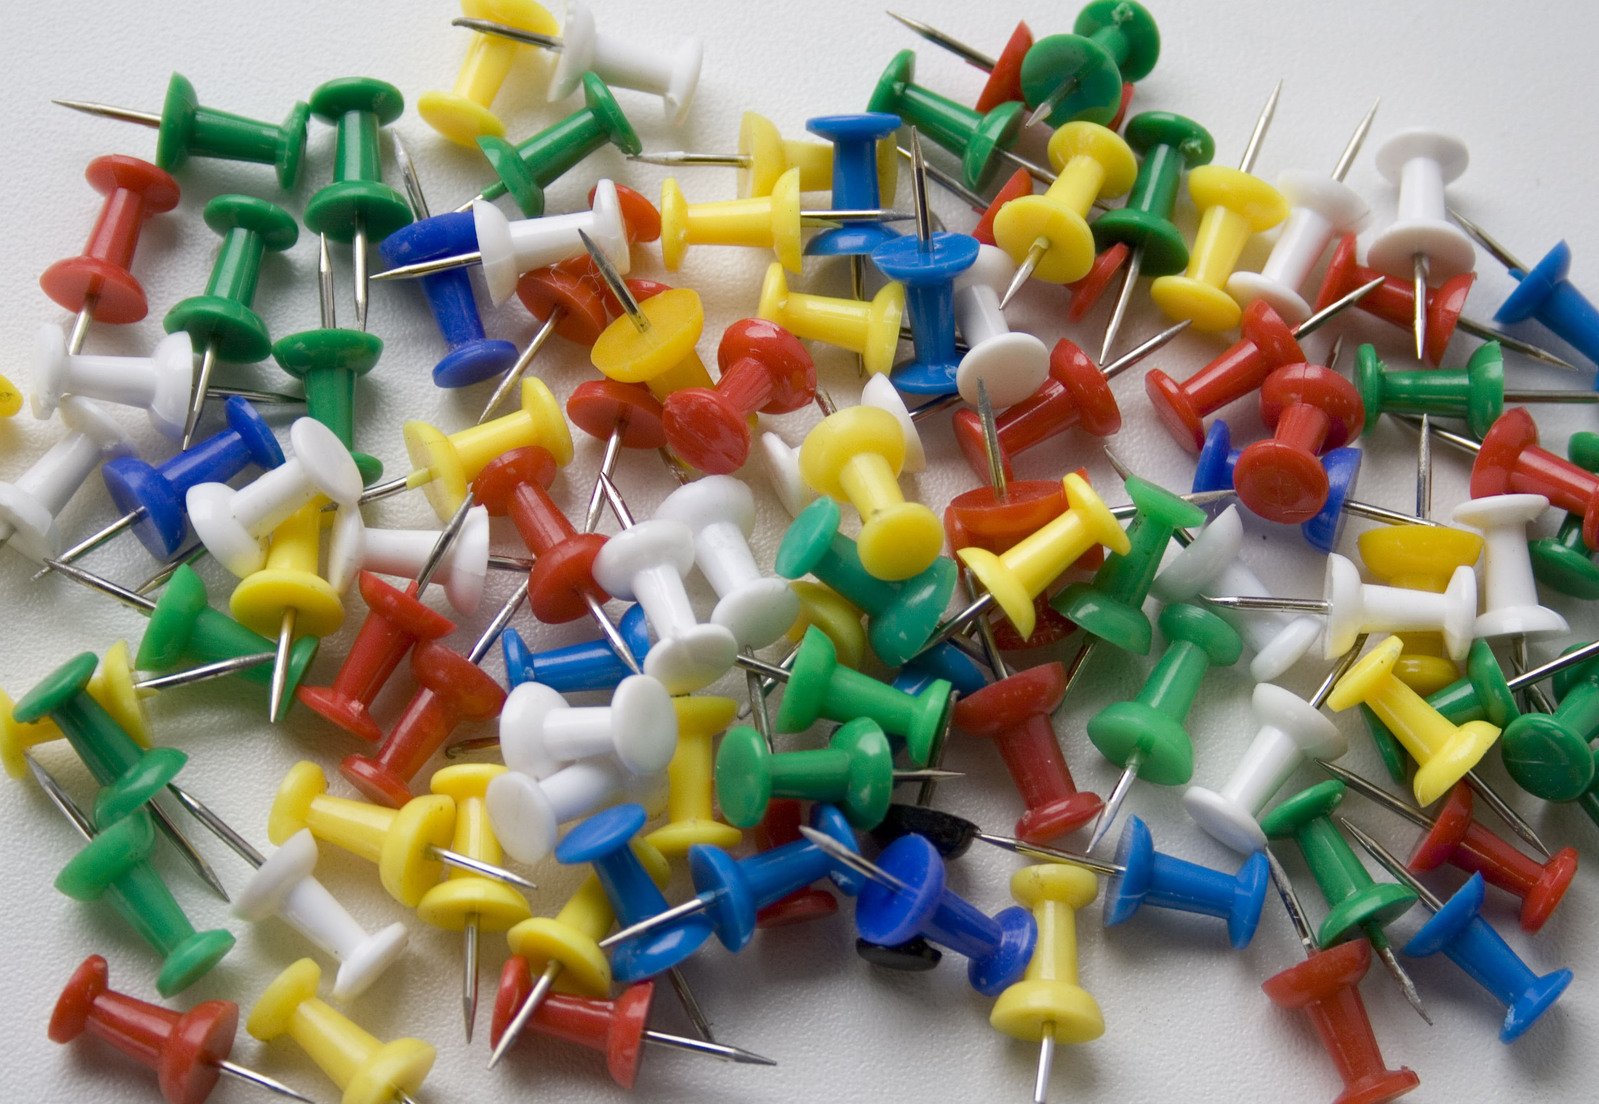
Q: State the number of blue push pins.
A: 13